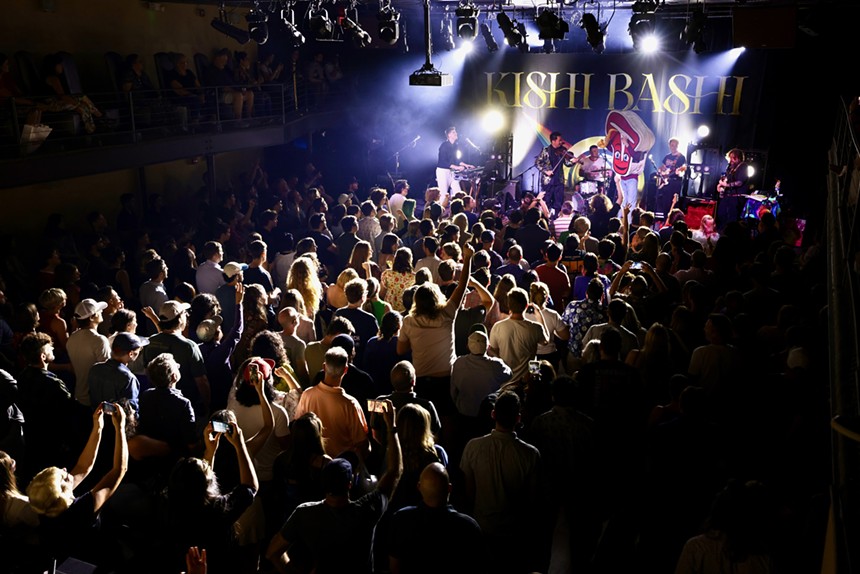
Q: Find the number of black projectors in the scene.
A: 1